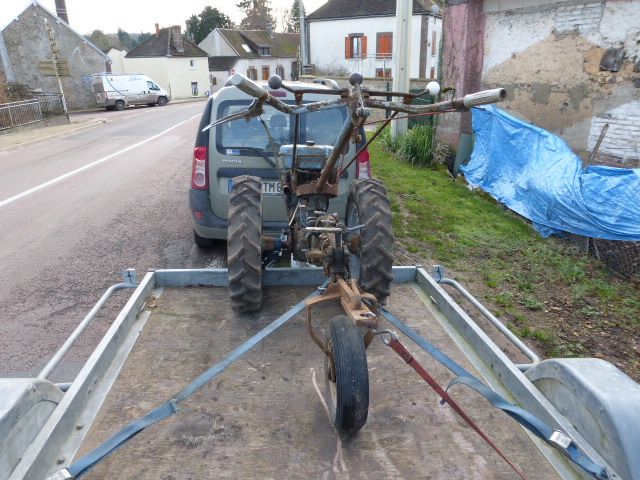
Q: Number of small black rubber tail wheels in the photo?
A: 1